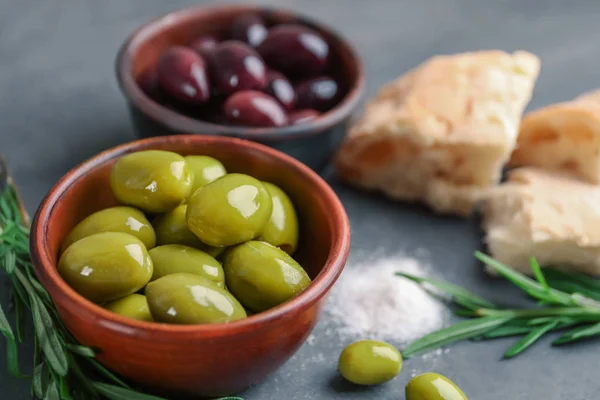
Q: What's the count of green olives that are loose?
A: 2